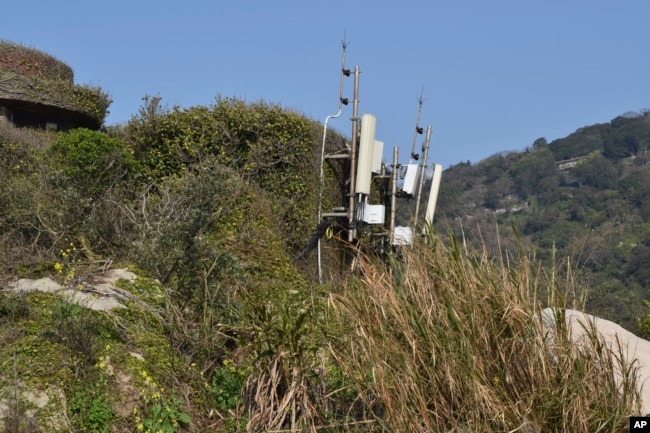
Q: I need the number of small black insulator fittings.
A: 4